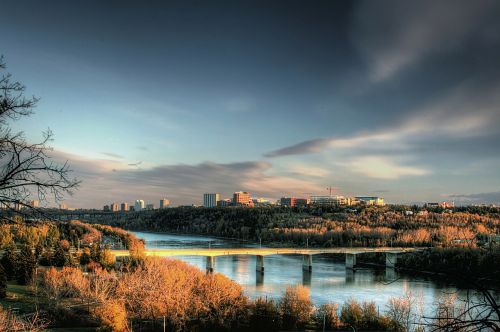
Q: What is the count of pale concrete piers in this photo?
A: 5